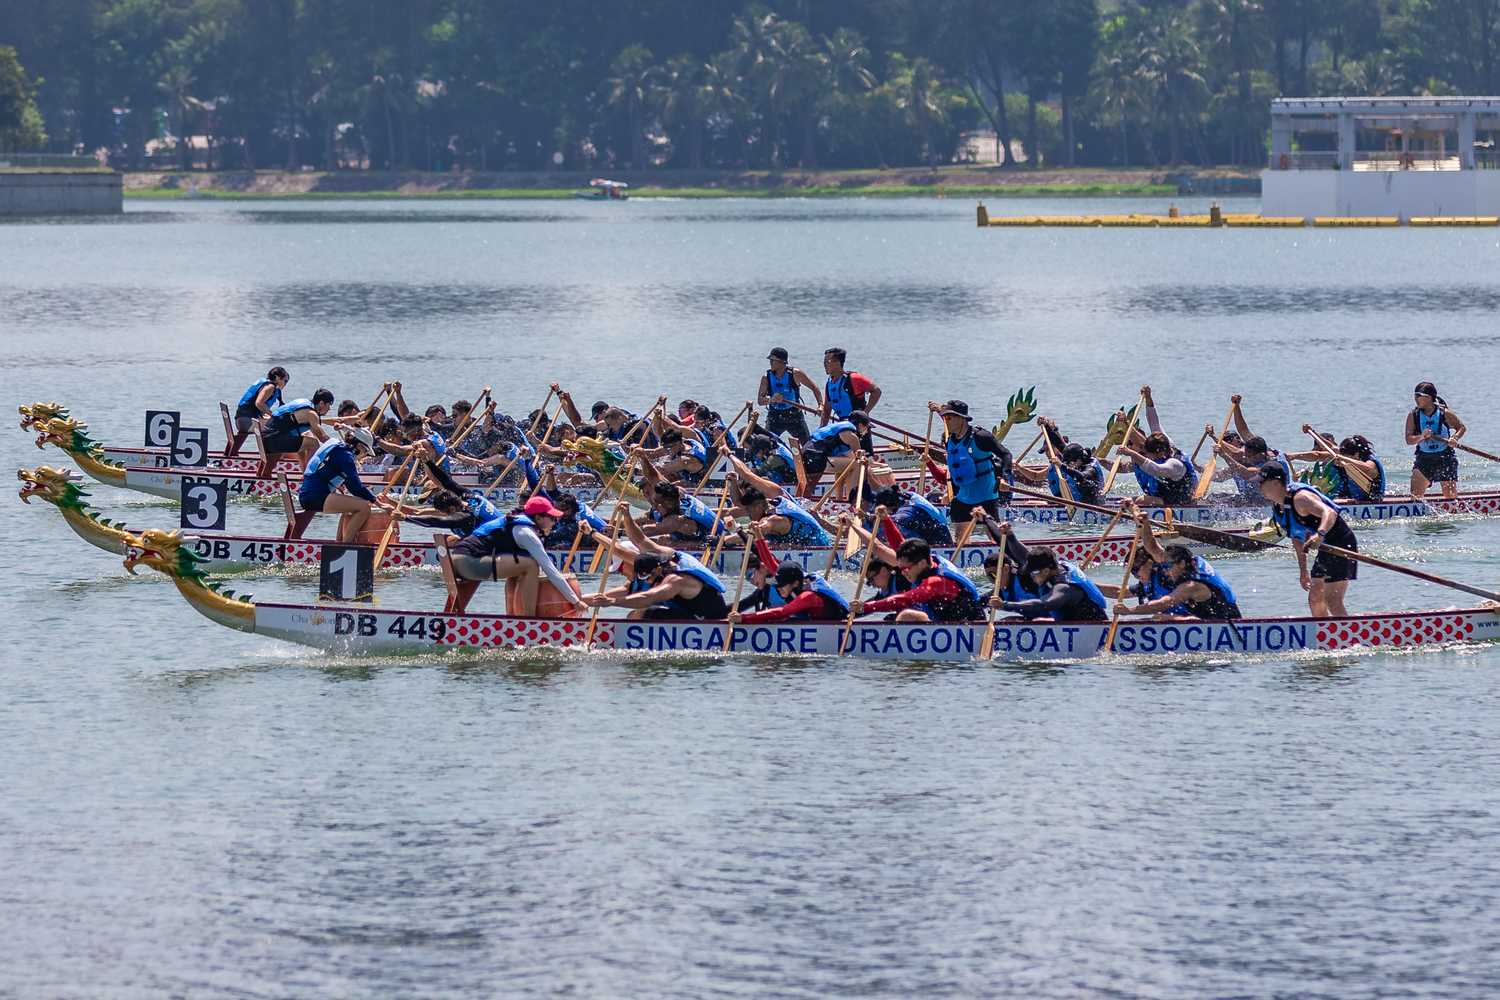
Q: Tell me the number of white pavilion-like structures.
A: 1